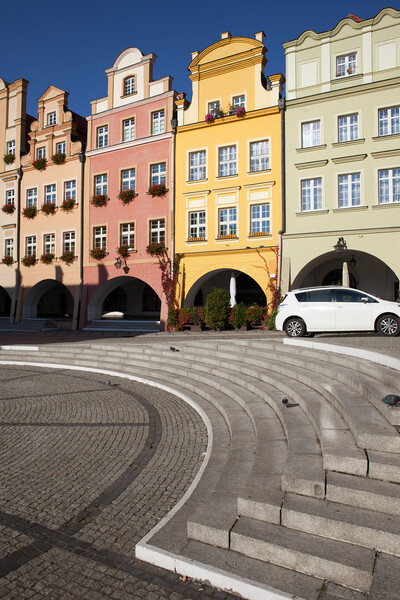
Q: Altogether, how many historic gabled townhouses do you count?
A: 5